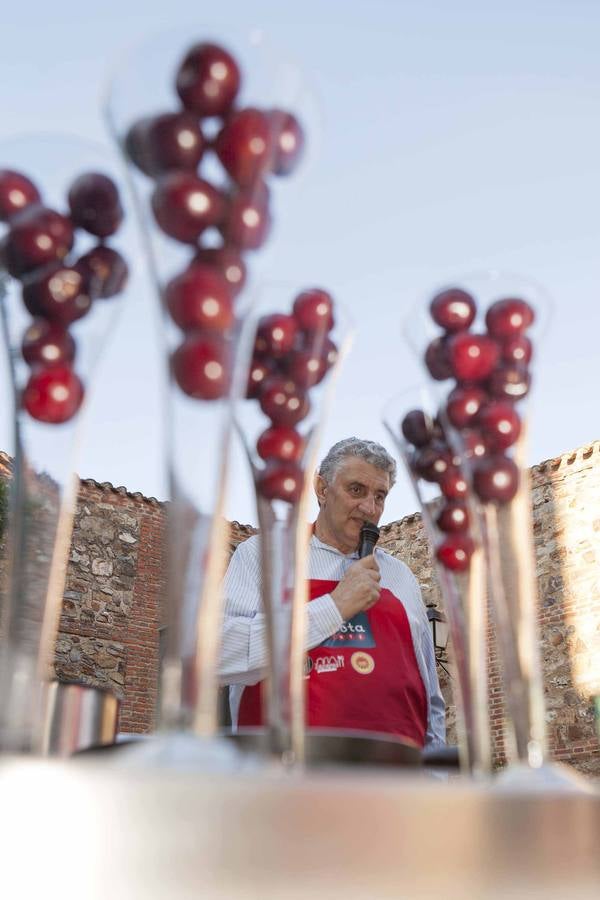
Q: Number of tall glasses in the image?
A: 5